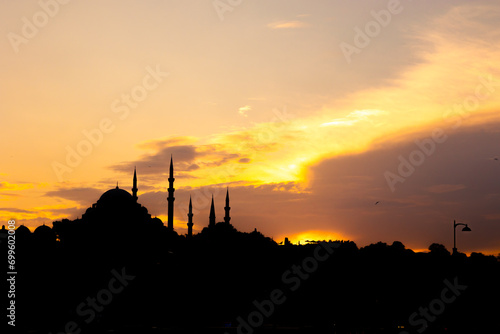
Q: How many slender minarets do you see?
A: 5